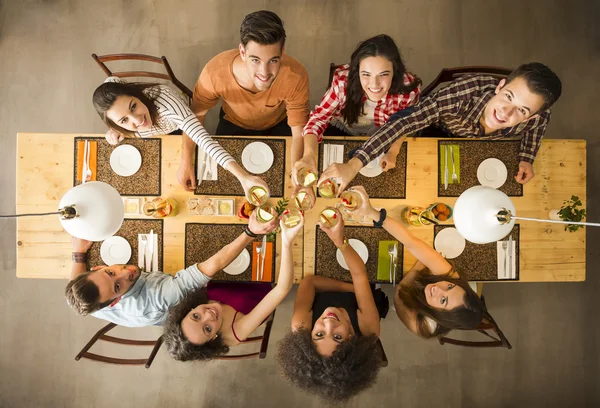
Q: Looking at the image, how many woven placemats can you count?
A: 8